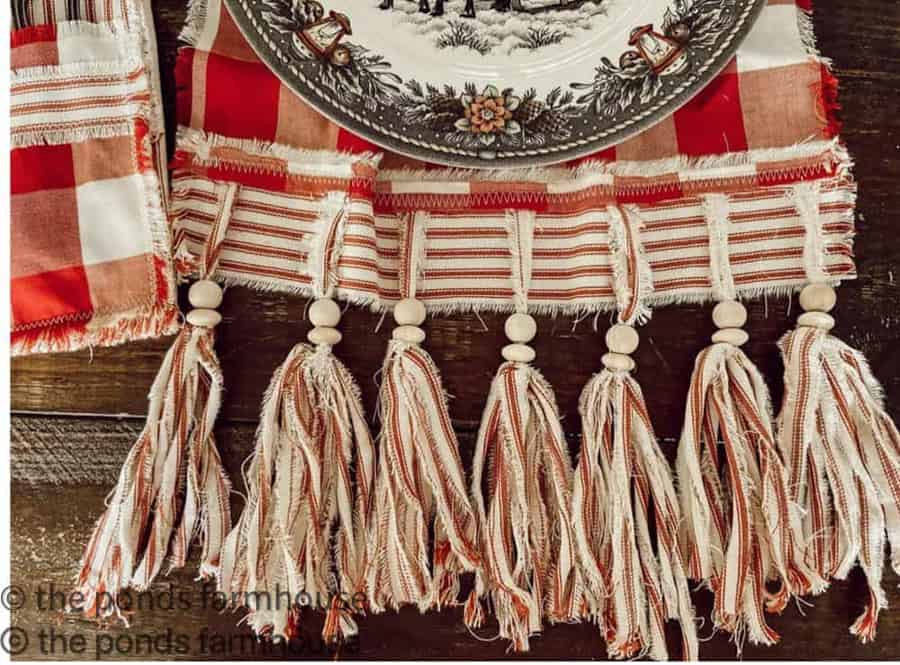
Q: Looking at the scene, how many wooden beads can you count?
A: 14